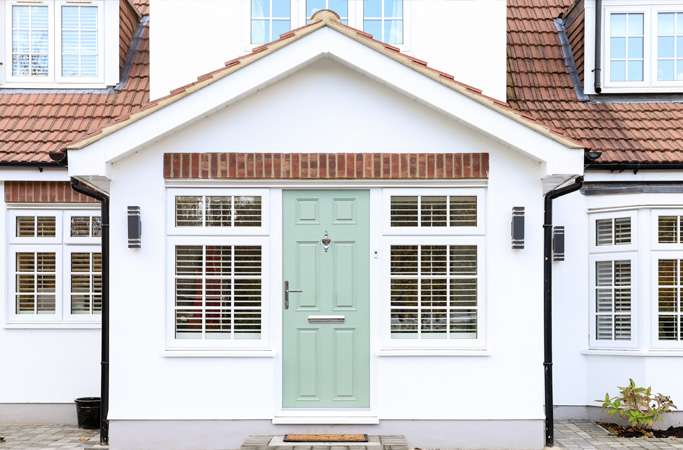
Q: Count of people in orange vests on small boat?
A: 0